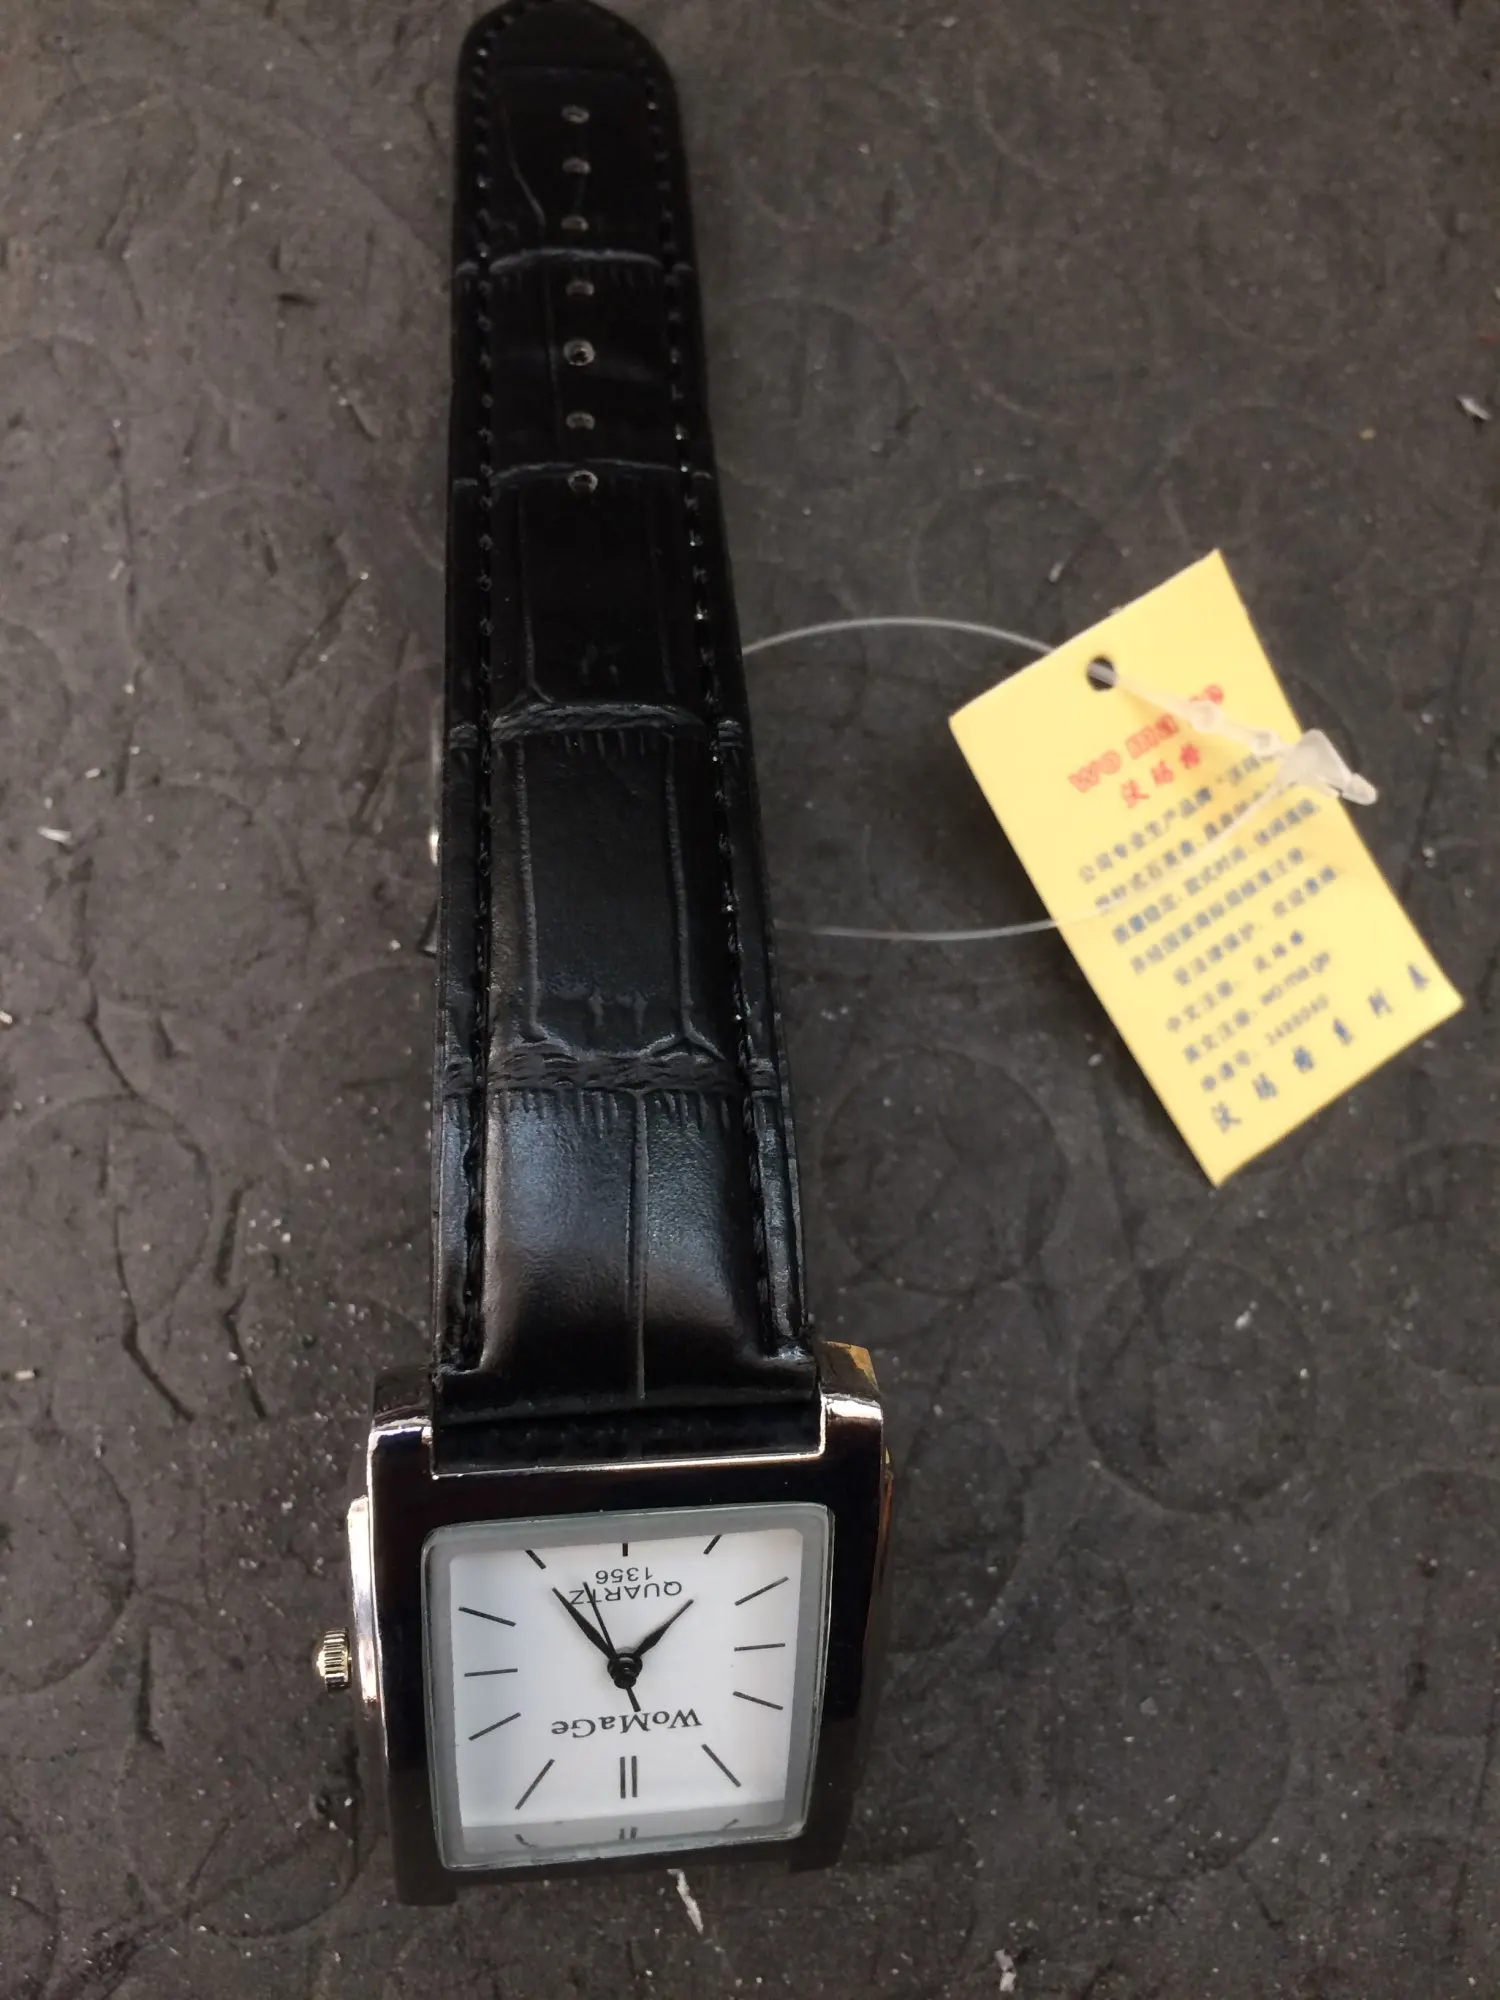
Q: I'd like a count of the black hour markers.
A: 12